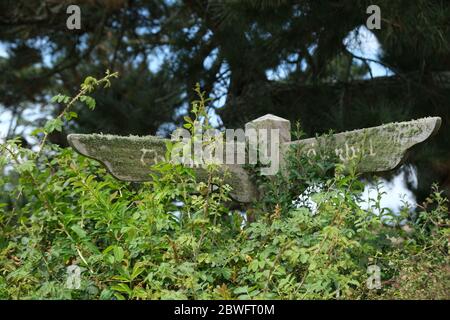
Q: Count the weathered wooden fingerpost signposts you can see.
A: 1